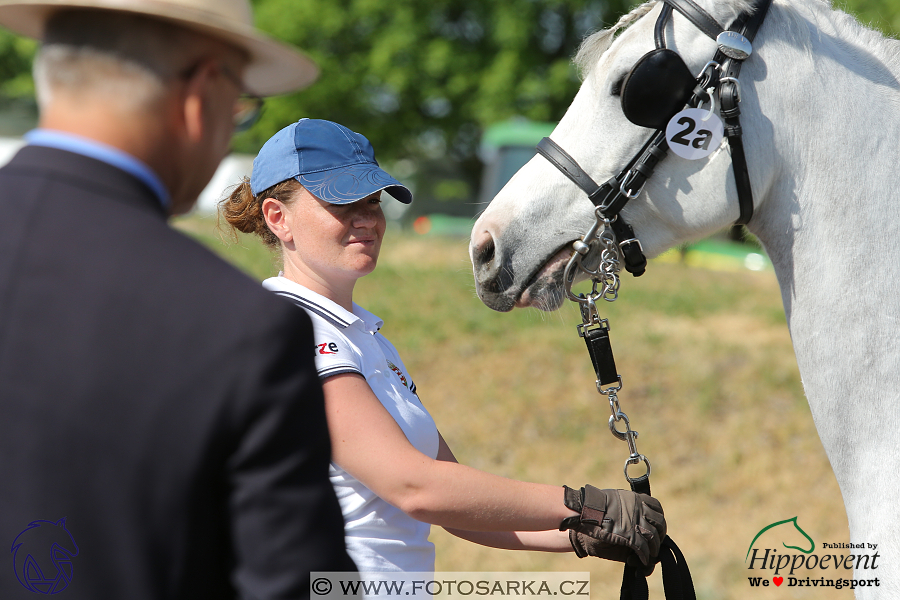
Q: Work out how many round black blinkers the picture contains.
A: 1